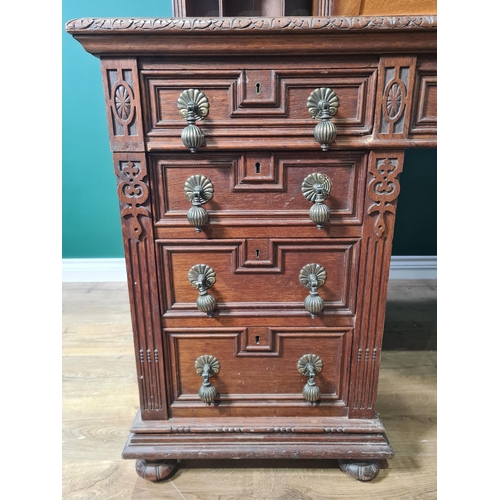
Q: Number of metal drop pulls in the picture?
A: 8